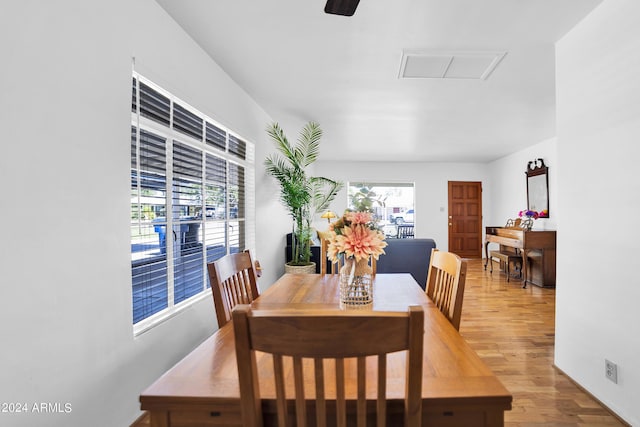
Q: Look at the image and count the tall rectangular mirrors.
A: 1